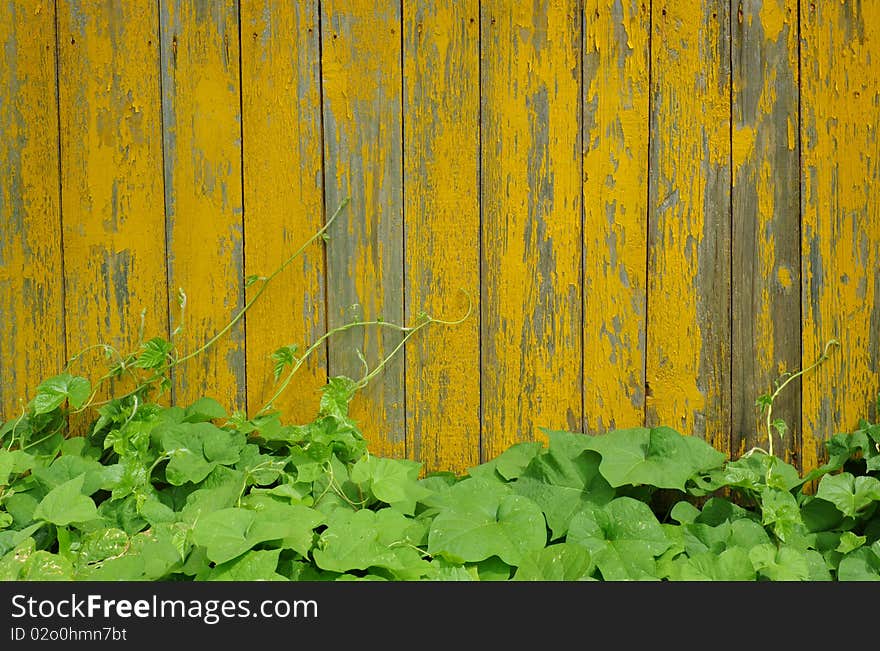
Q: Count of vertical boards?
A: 11